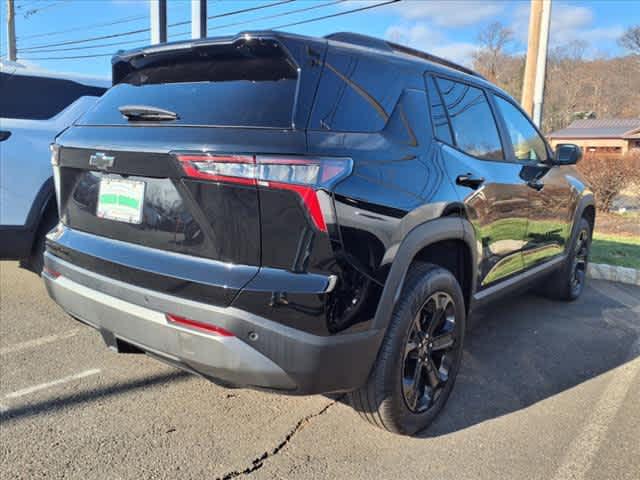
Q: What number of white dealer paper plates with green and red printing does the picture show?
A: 1